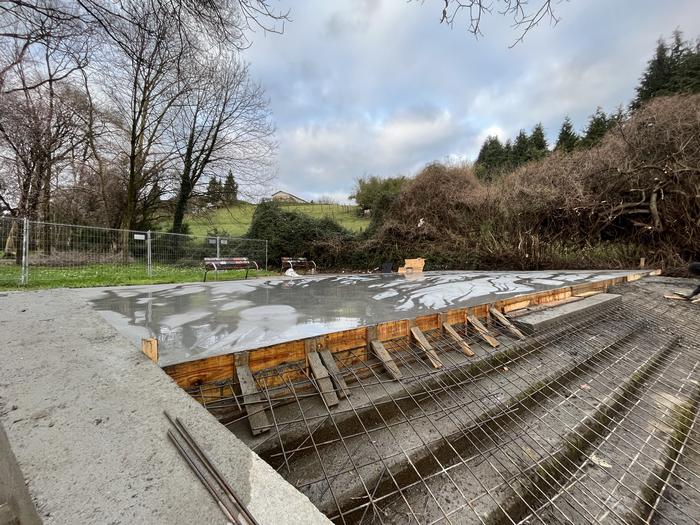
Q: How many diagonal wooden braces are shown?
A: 8